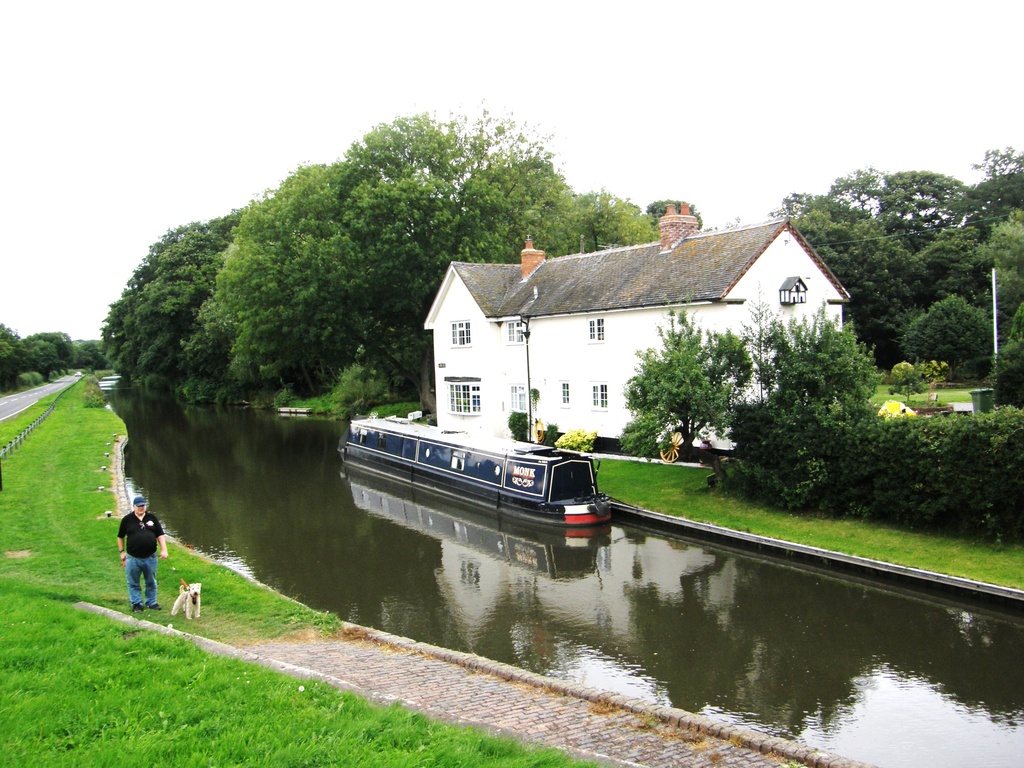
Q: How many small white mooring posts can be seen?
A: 6